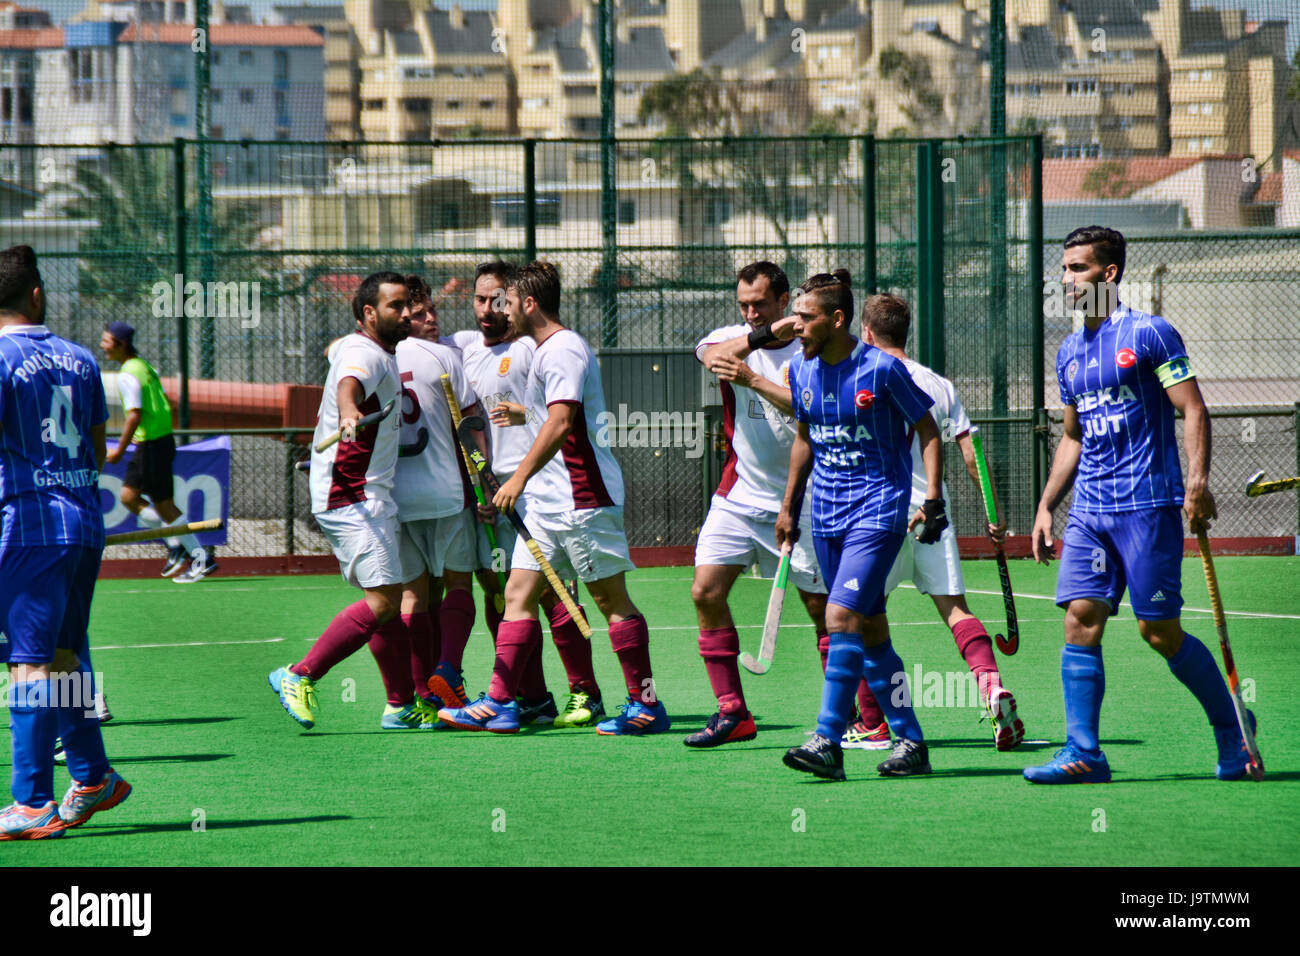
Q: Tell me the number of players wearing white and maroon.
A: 6